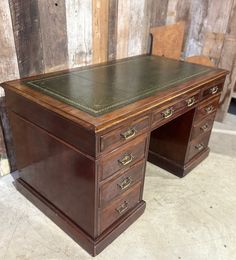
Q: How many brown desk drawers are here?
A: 9